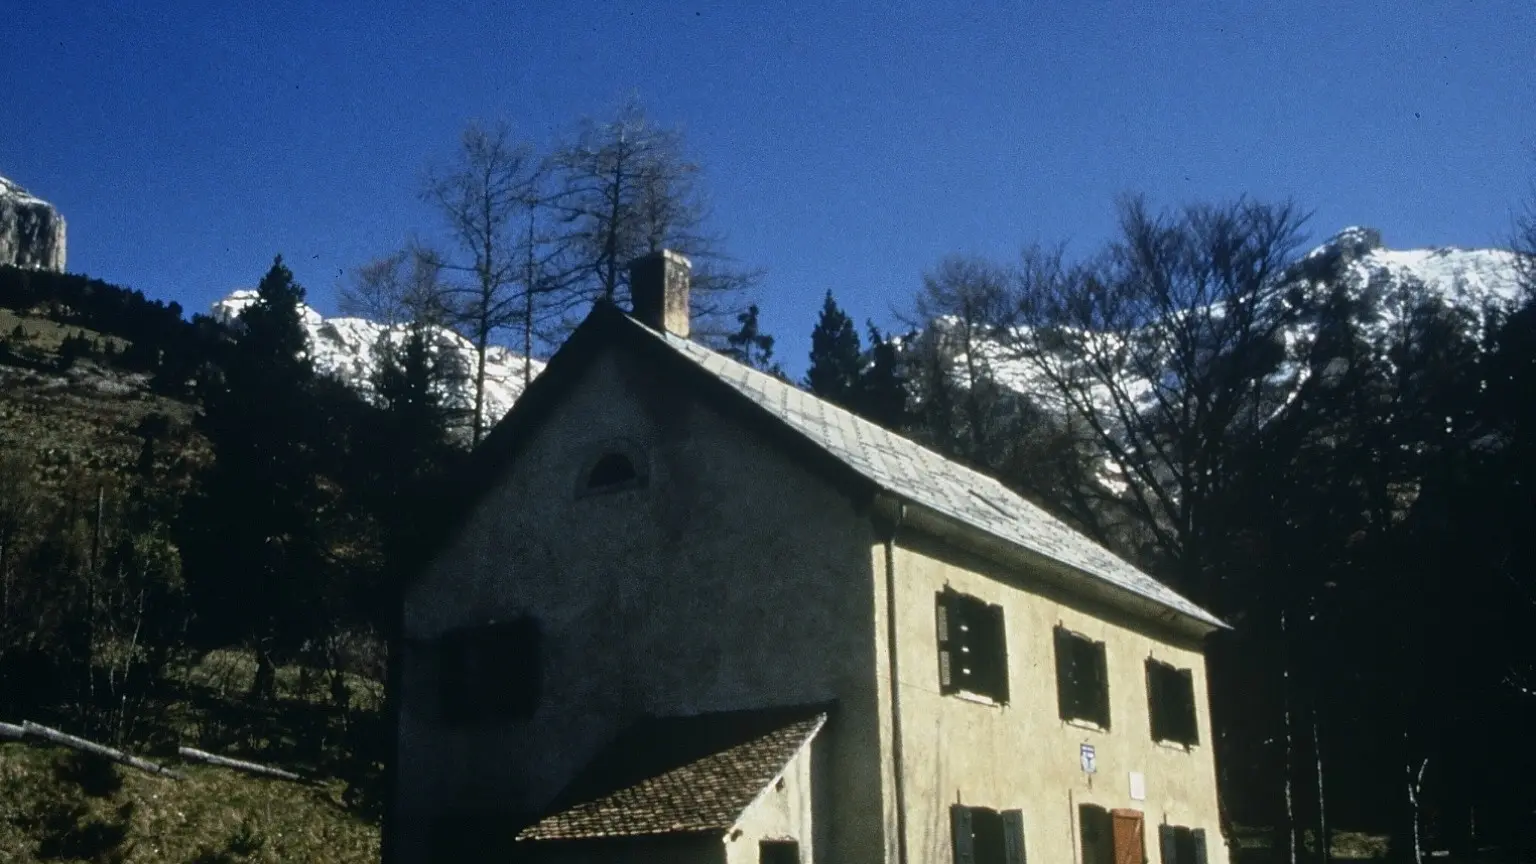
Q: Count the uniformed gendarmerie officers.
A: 0